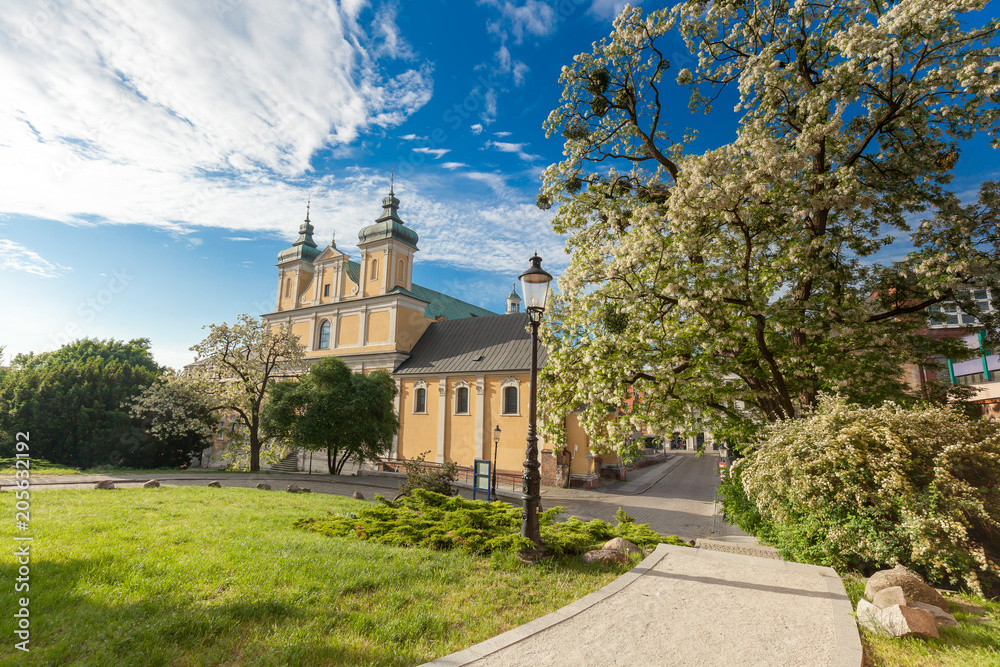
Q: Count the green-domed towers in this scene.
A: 2